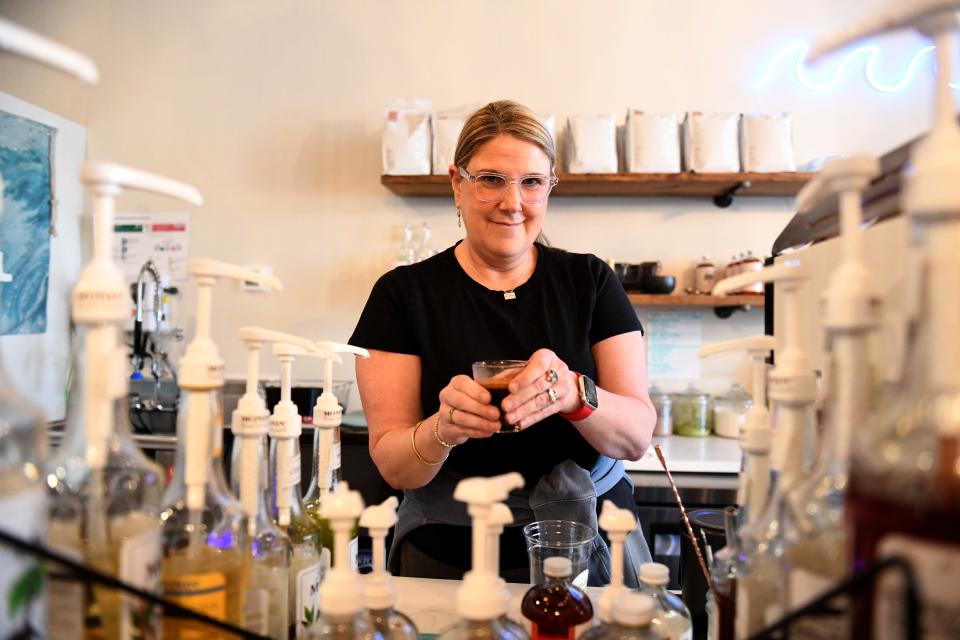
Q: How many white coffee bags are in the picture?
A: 7